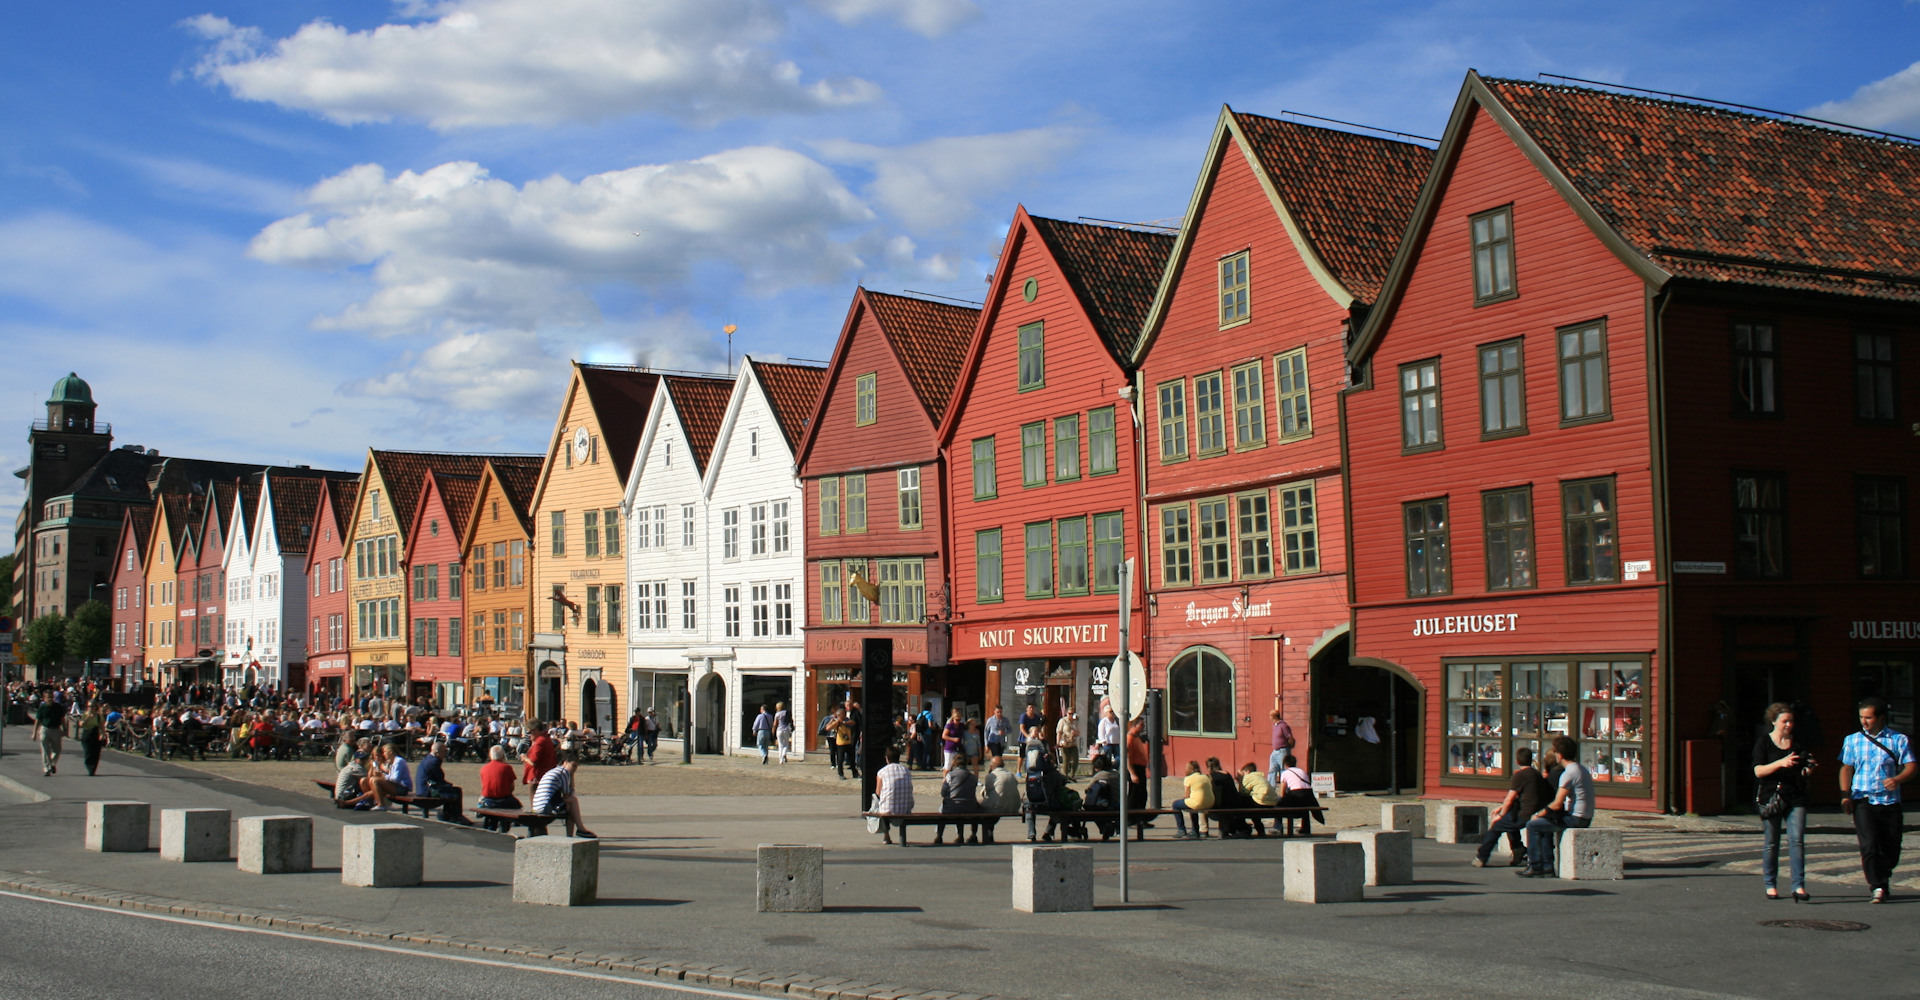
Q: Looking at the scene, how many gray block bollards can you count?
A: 13